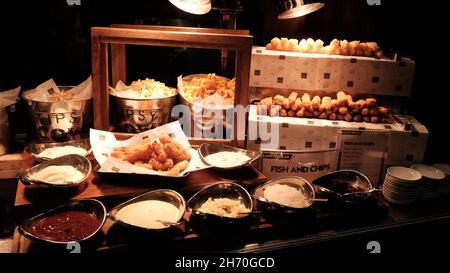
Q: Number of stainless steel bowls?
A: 8